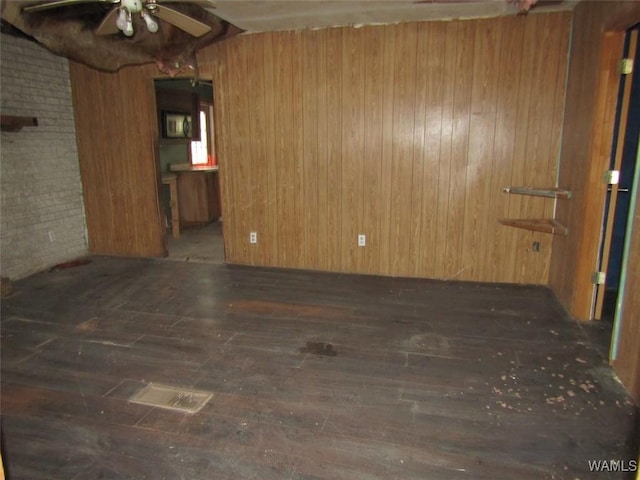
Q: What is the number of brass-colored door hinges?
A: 3